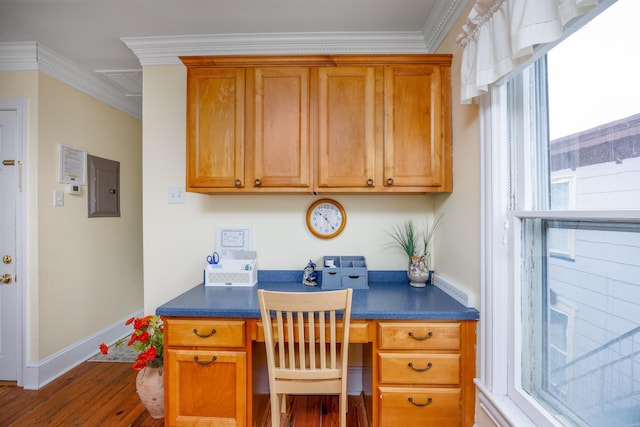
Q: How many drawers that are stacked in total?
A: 3